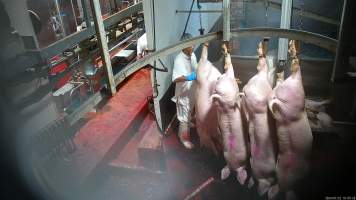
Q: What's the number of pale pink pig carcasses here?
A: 4